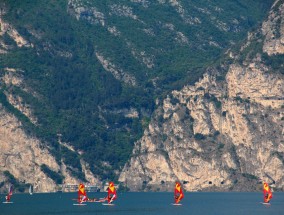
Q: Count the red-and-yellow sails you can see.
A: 4